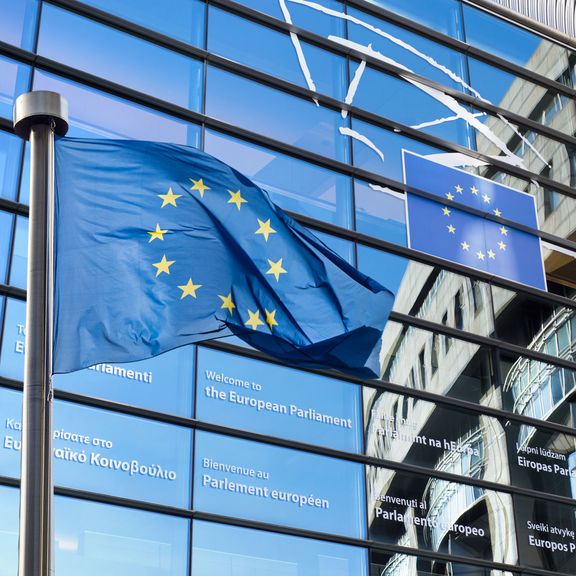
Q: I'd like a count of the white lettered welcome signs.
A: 8